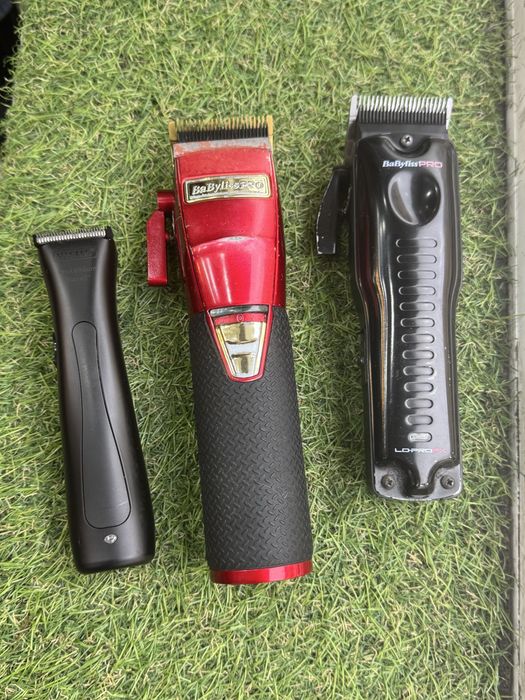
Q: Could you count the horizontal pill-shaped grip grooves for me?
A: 13